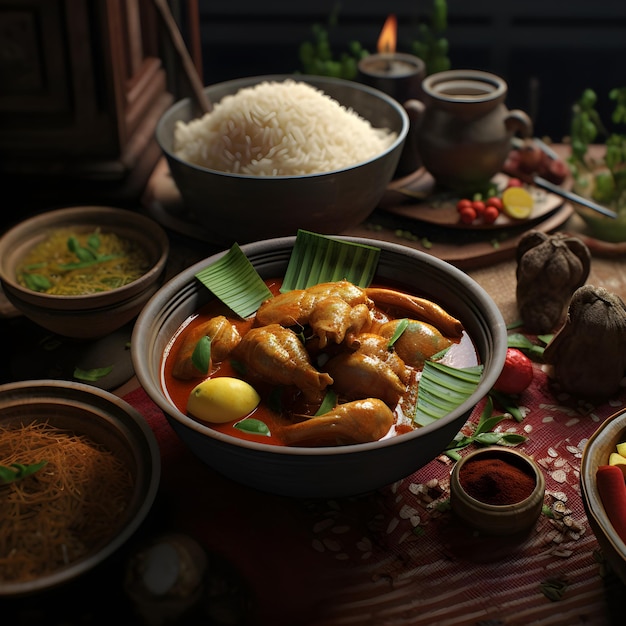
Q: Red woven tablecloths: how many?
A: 1